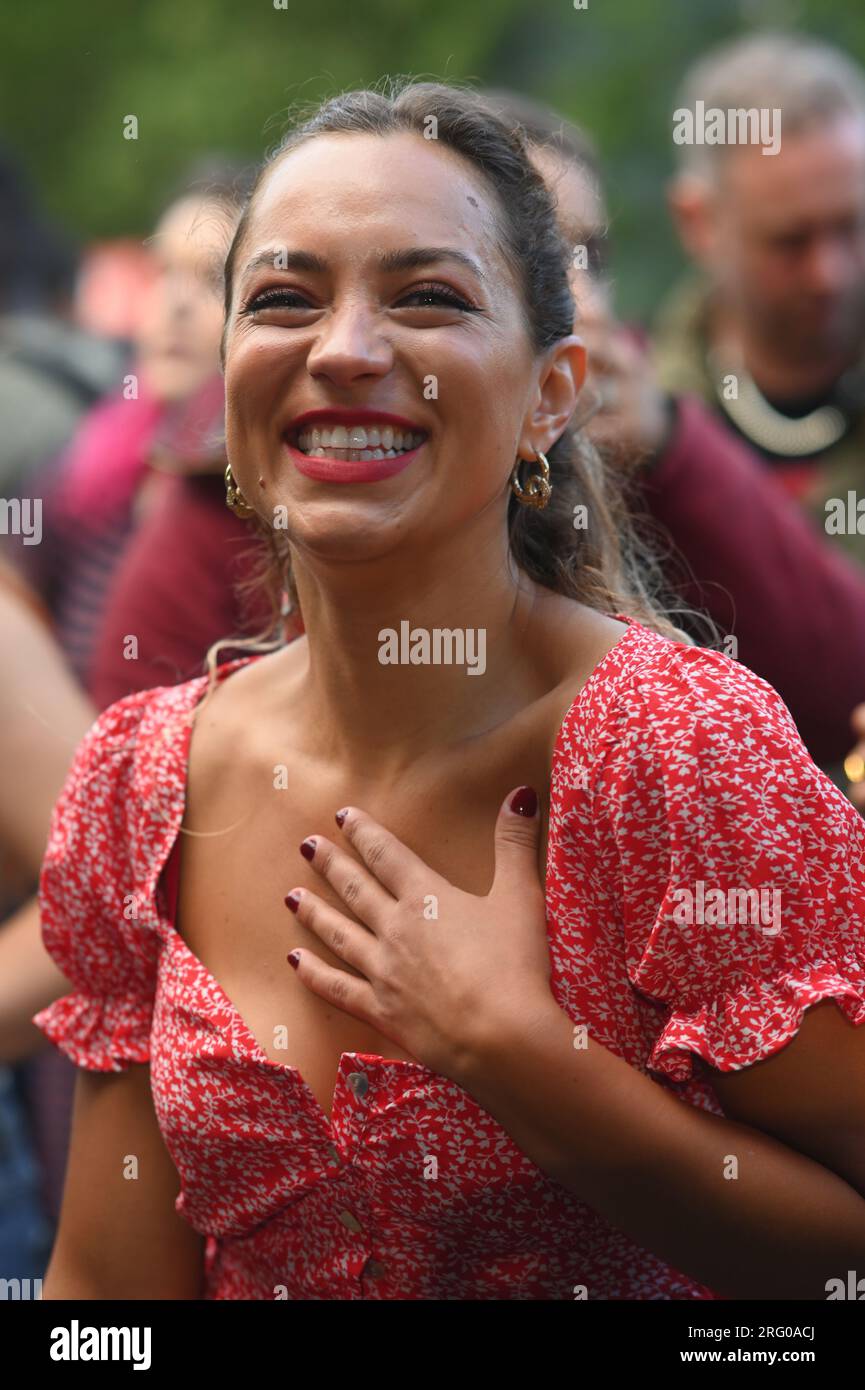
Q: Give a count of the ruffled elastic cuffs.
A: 2